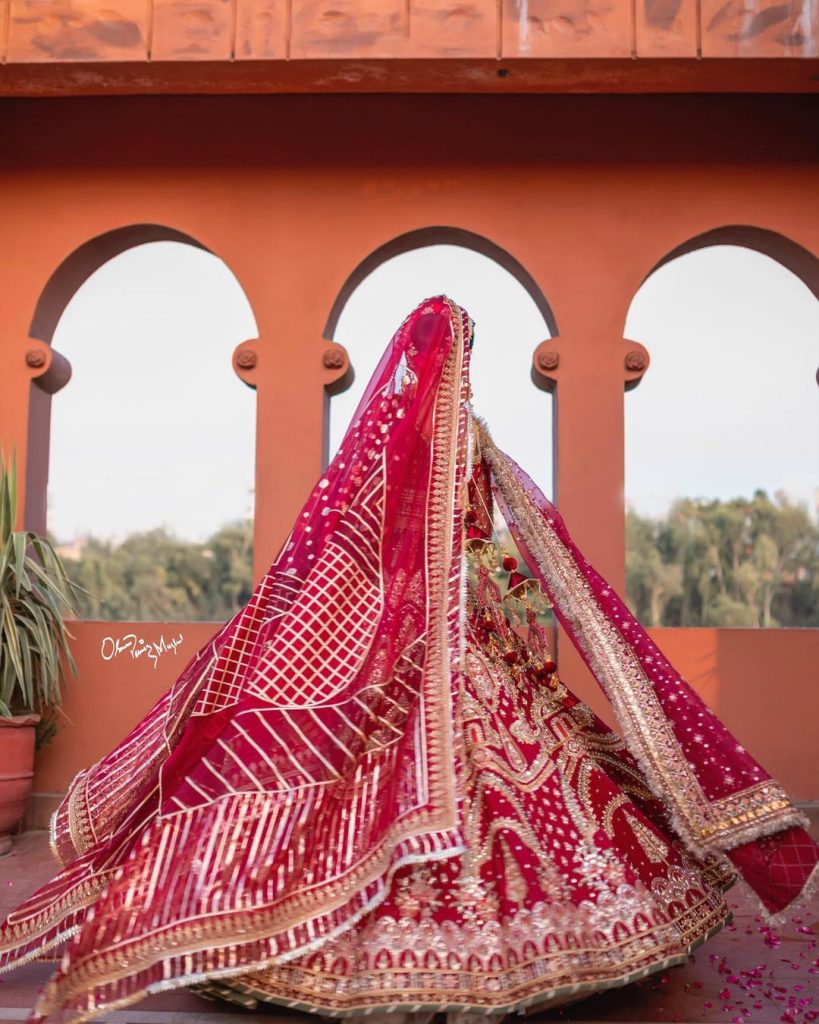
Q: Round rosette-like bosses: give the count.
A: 5